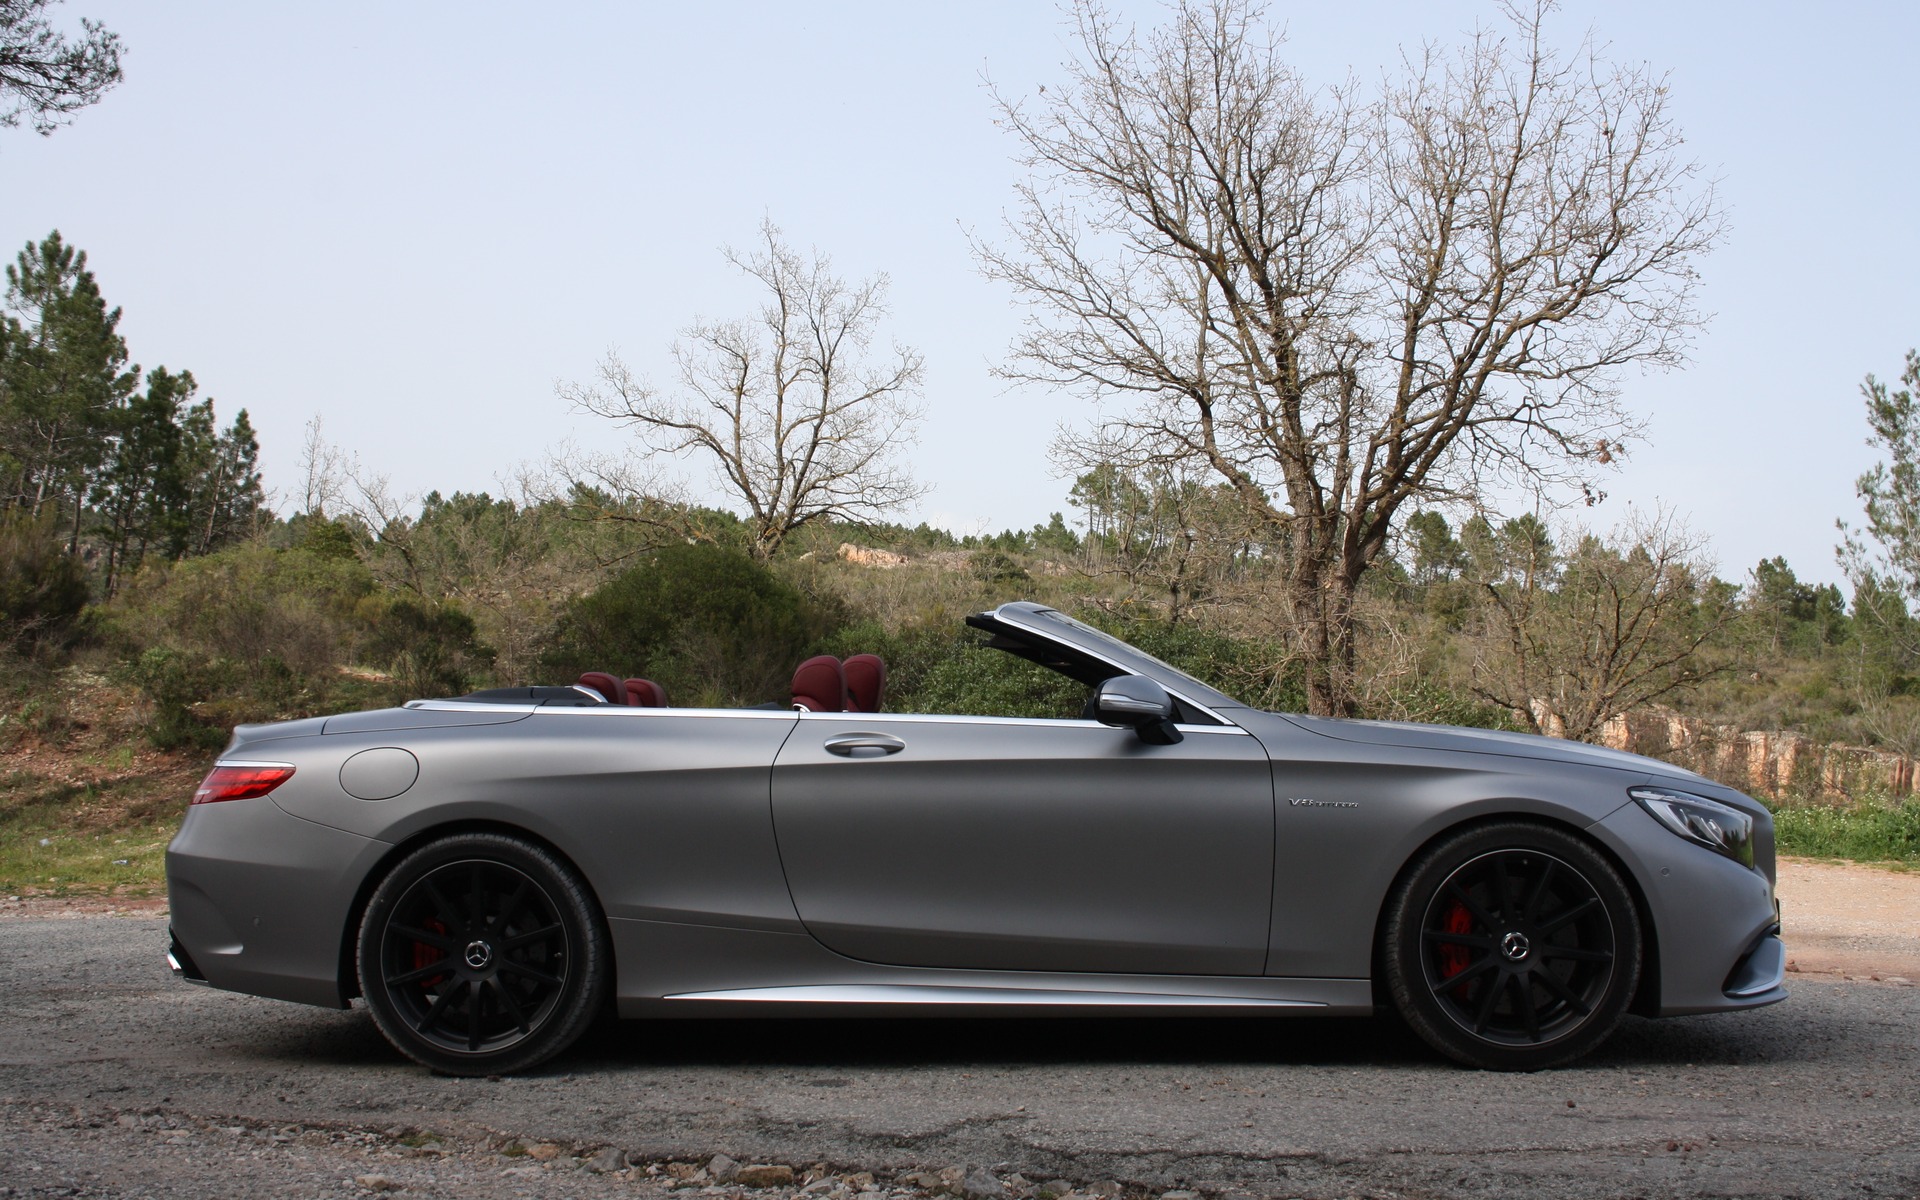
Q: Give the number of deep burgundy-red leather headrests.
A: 4